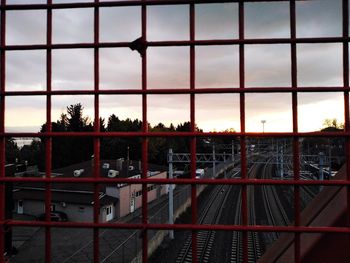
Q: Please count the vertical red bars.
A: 8